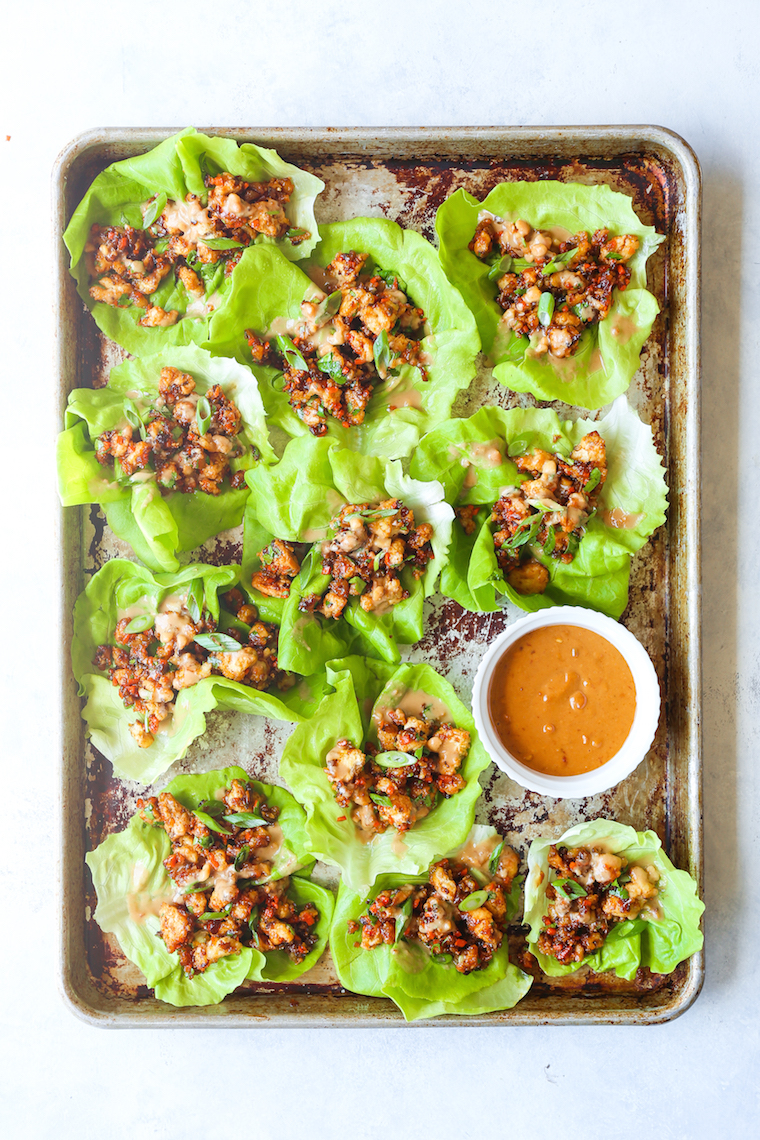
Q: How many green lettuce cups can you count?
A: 11